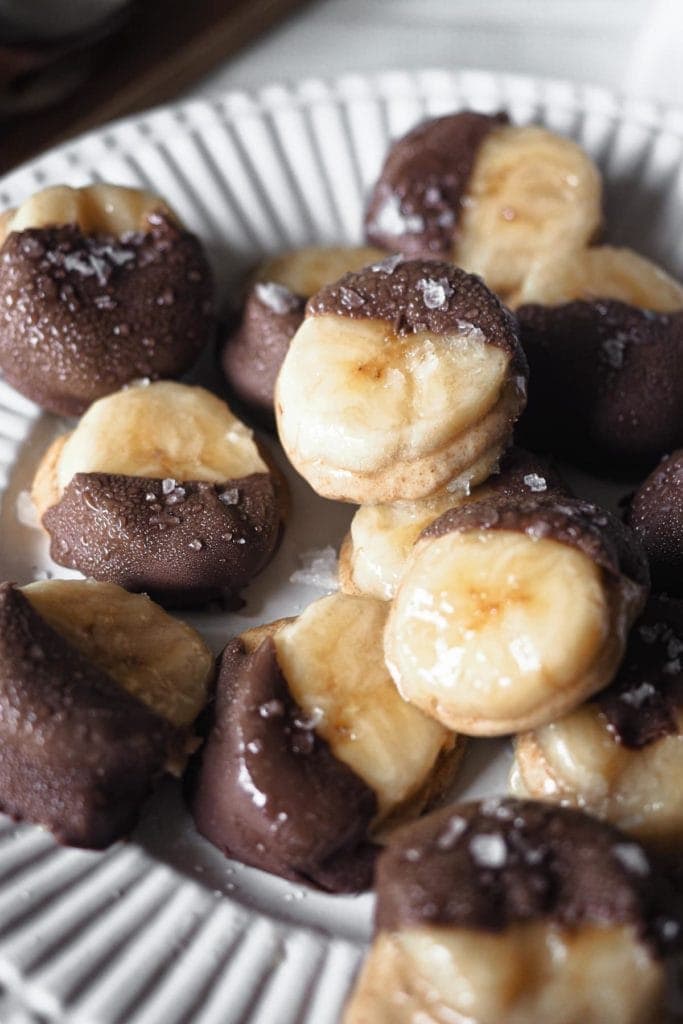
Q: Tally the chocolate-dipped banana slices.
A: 13